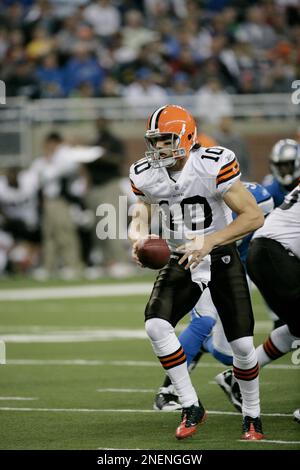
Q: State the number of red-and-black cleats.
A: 2